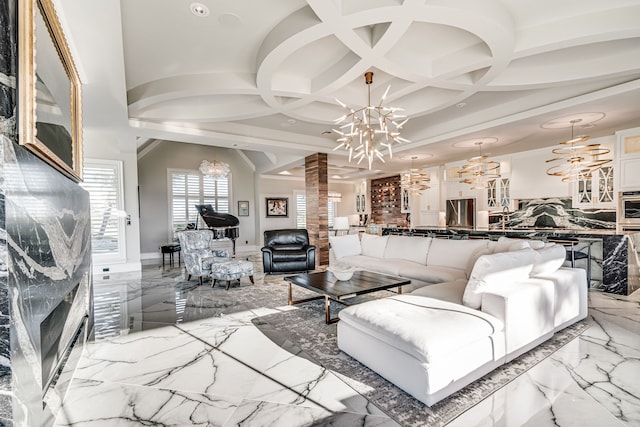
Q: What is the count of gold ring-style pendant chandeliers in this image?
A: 3